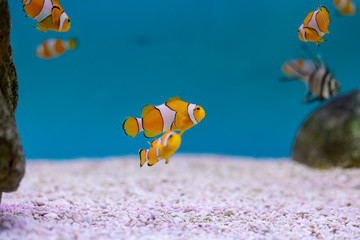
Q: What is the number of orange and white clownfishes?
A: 7